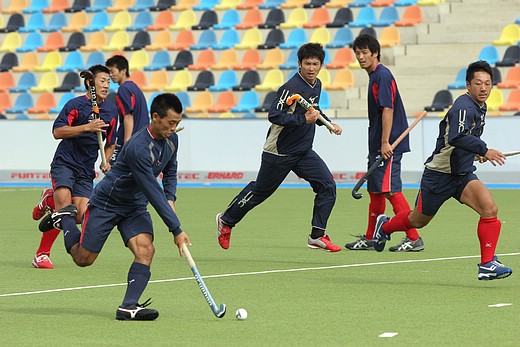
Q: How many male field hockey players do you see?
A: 6